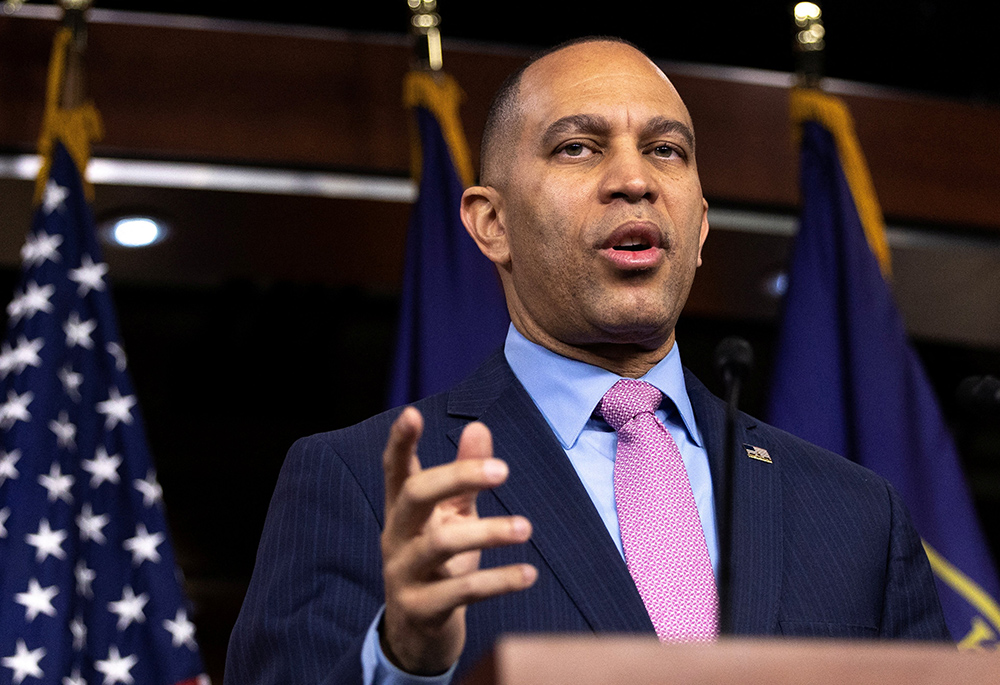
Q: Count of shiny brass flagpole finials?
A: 3